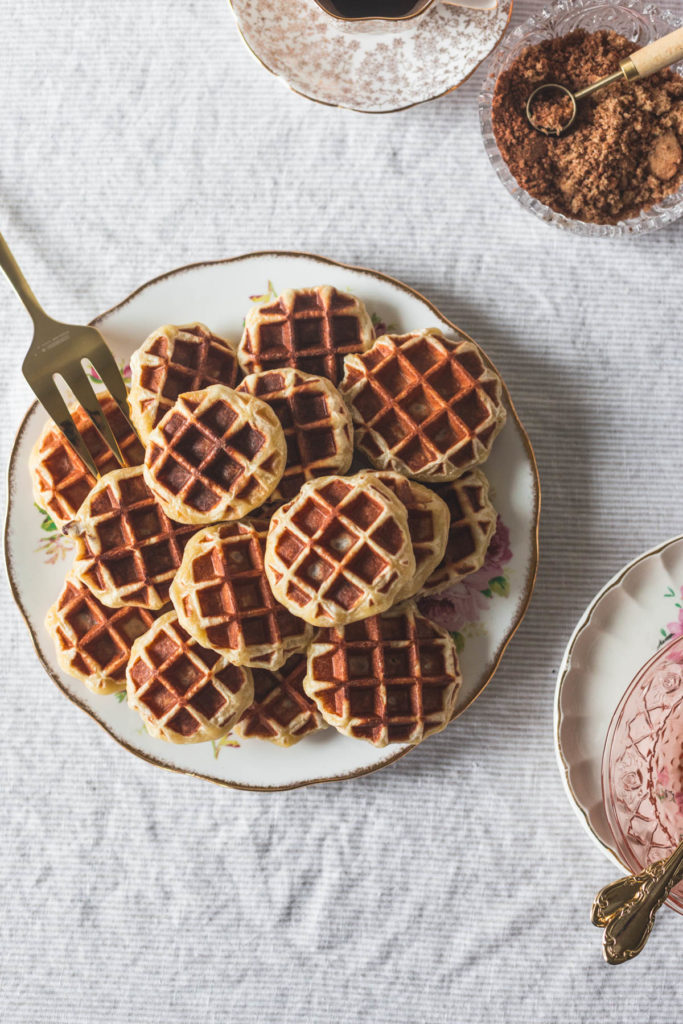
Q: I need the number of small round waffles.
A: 15